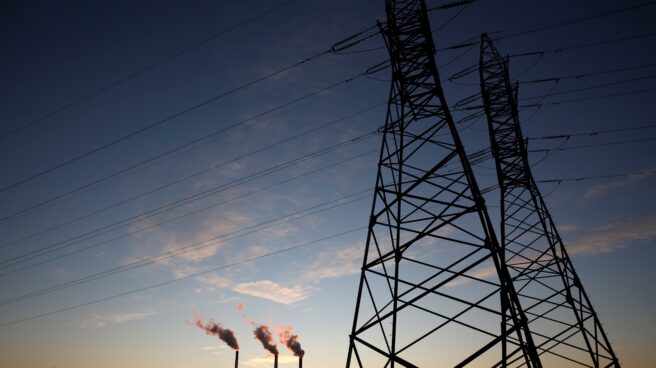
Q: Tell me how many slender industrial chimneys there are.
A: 3